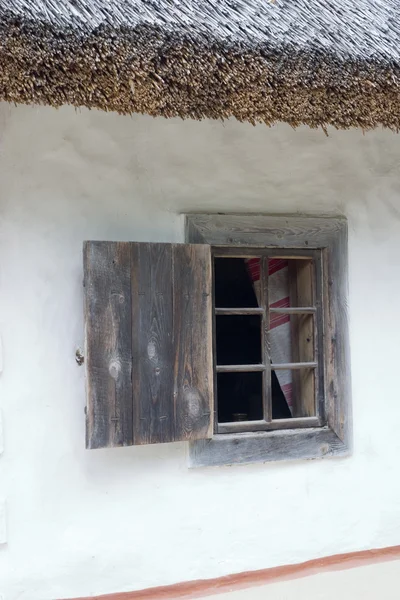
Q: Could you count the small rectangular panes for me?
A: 6